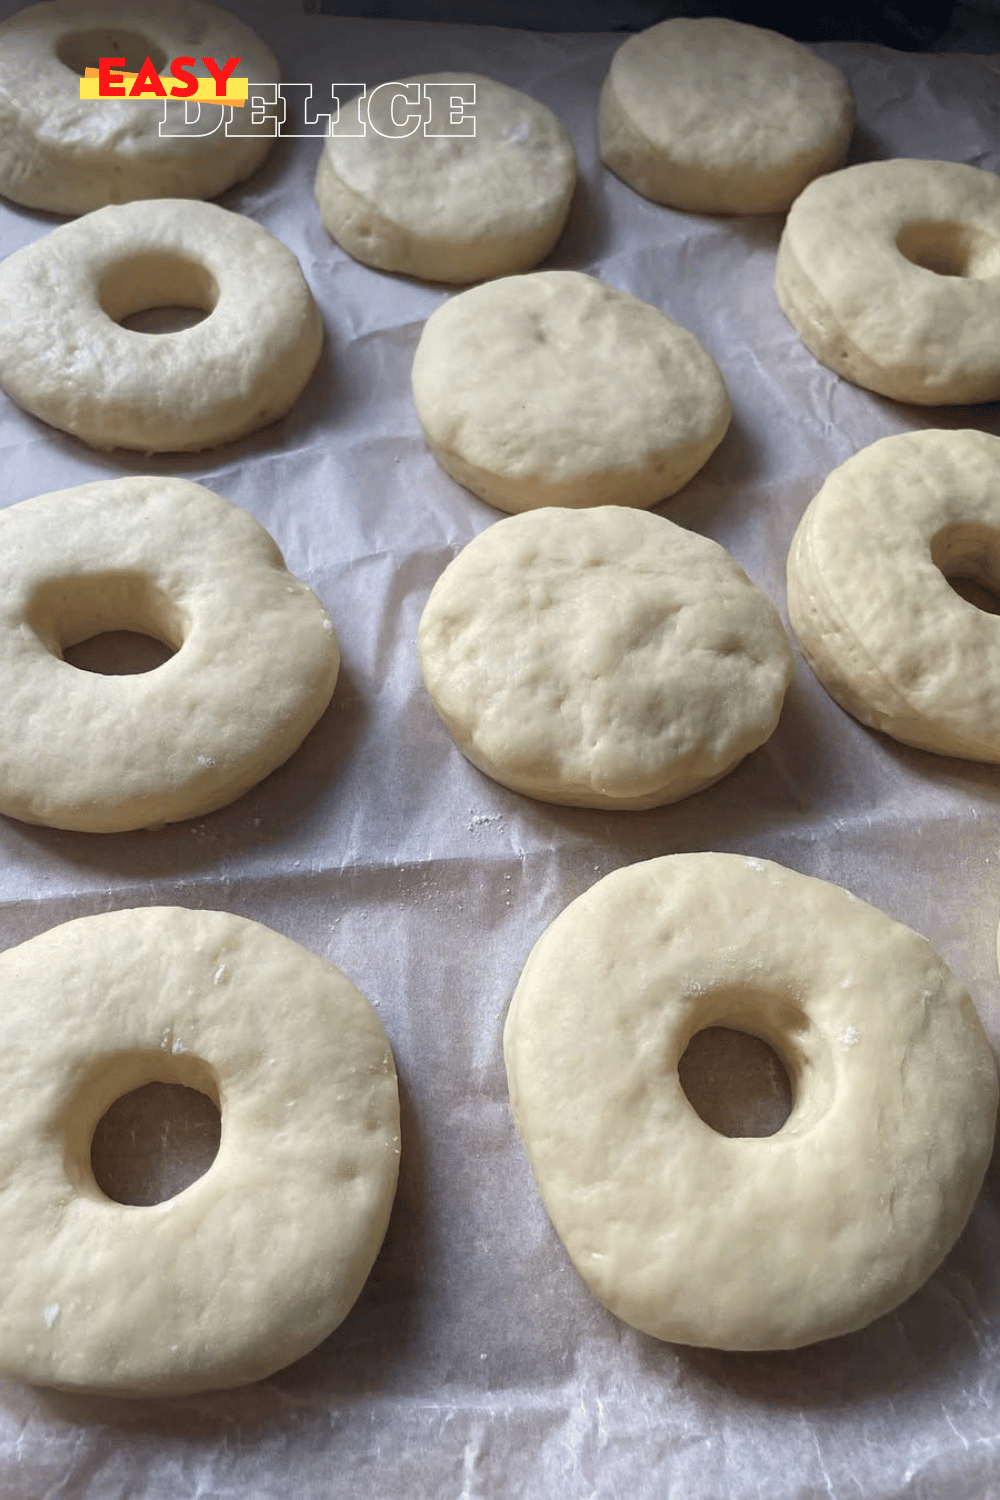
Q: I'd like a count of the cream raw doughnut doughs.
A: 11